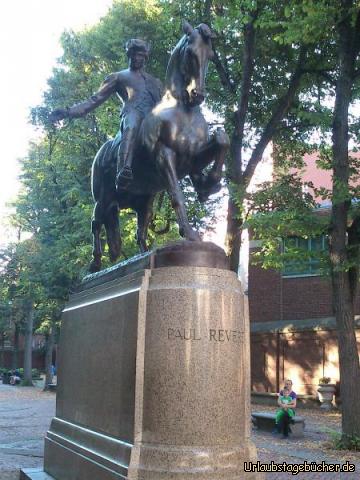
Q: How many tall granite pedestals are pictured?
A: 1